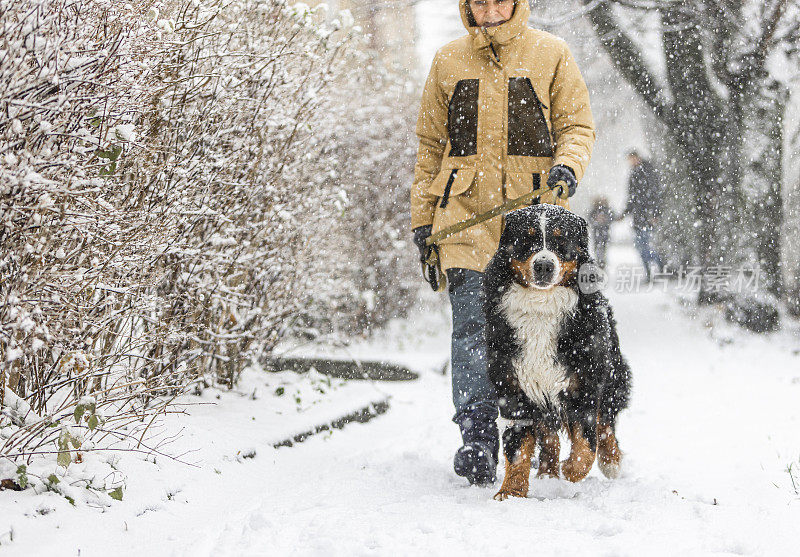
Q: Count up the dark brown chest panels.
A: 2